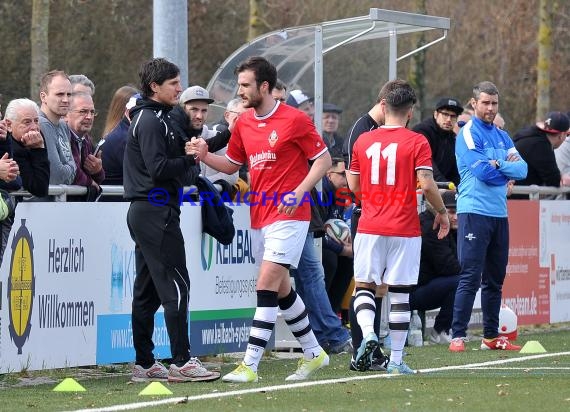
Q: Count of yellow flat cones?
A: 3